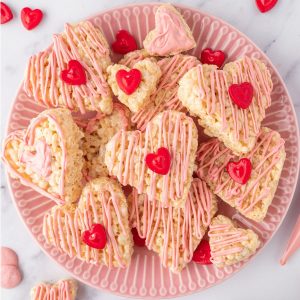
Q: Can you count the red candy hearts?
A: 13